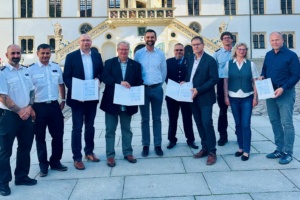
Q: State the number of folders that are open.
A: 3